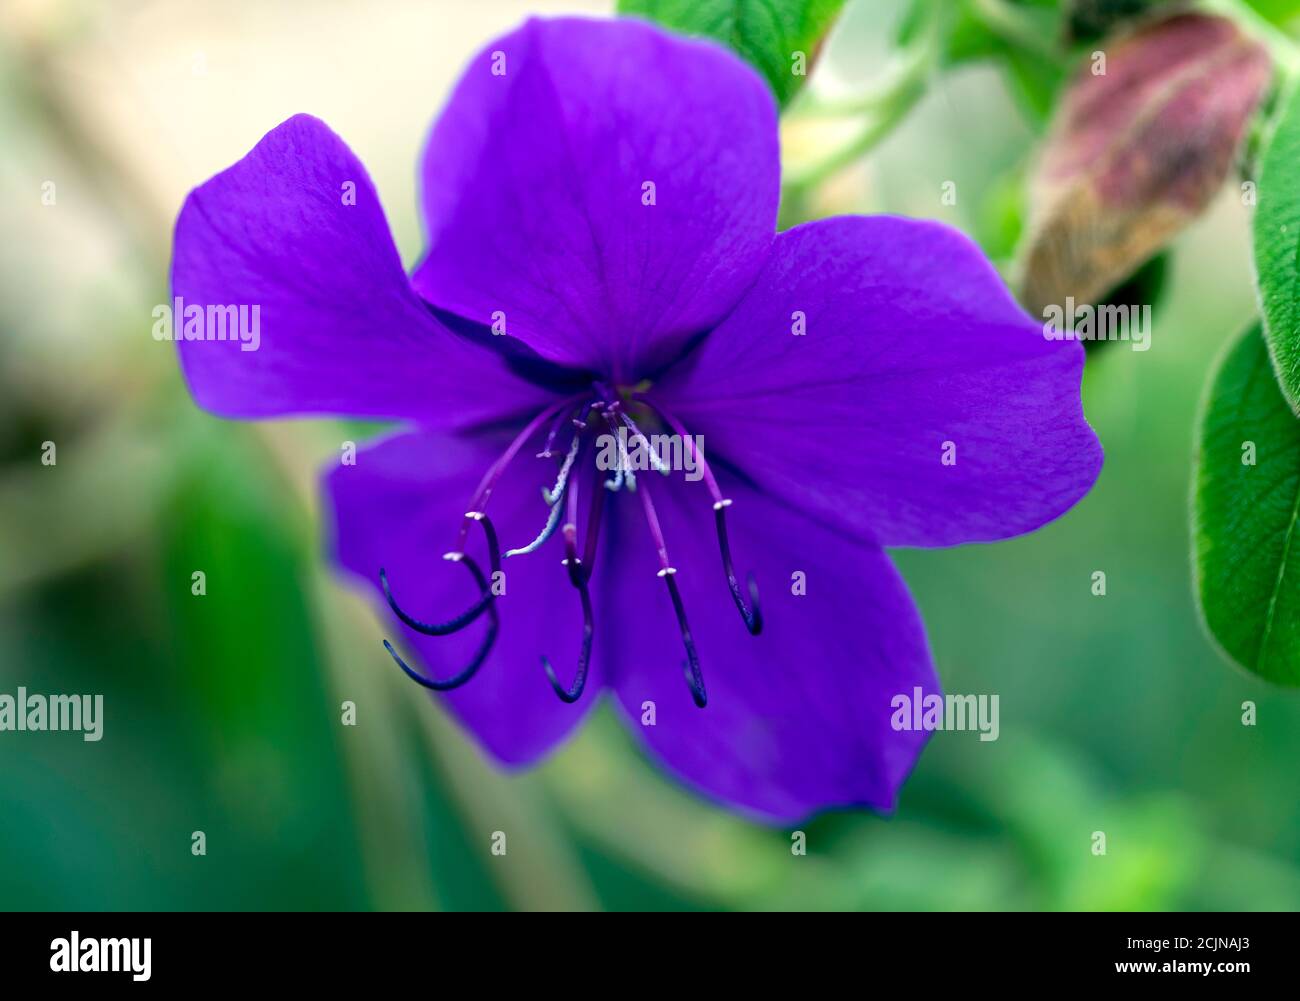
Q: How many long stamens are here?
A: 5